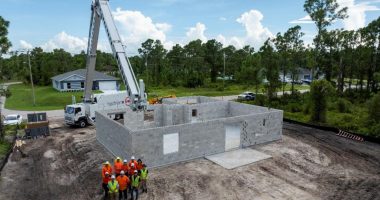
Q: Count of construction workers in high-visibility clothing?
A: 11